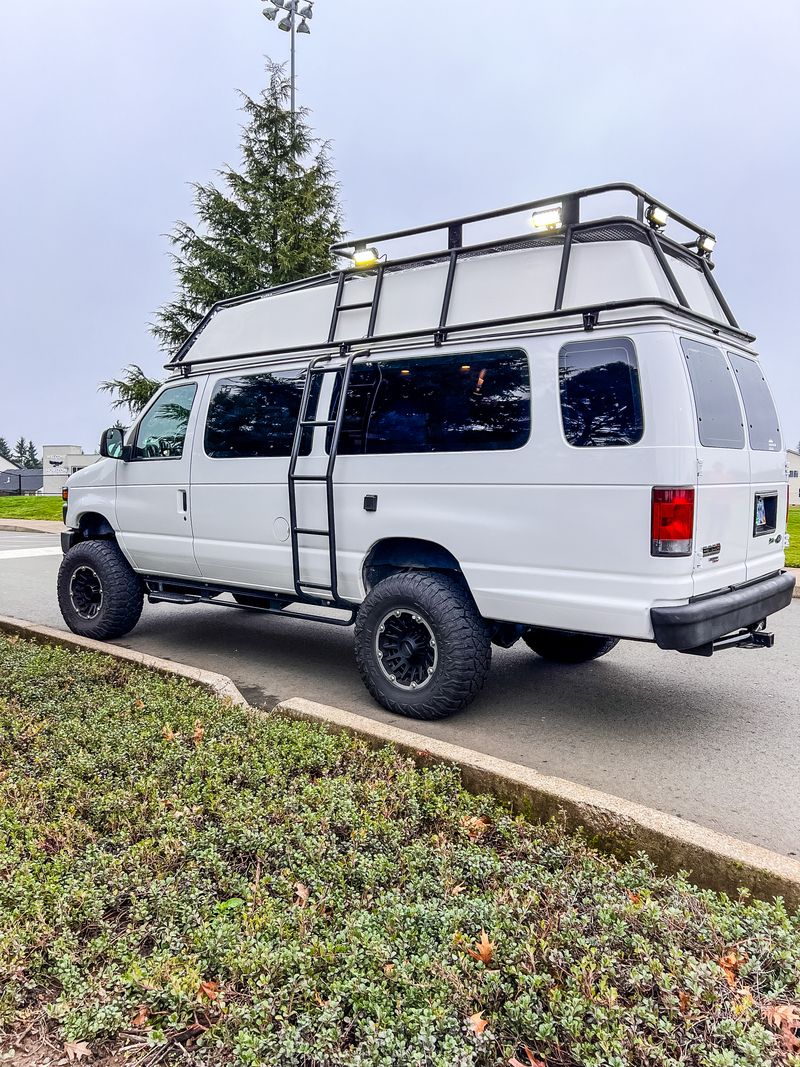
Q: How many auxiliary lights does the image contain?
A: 4